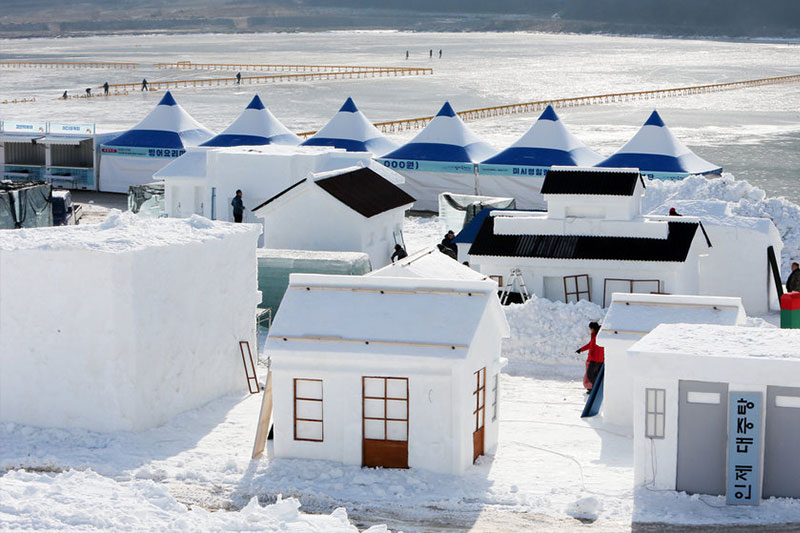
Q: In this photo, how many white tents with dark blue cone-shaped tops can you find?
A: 6